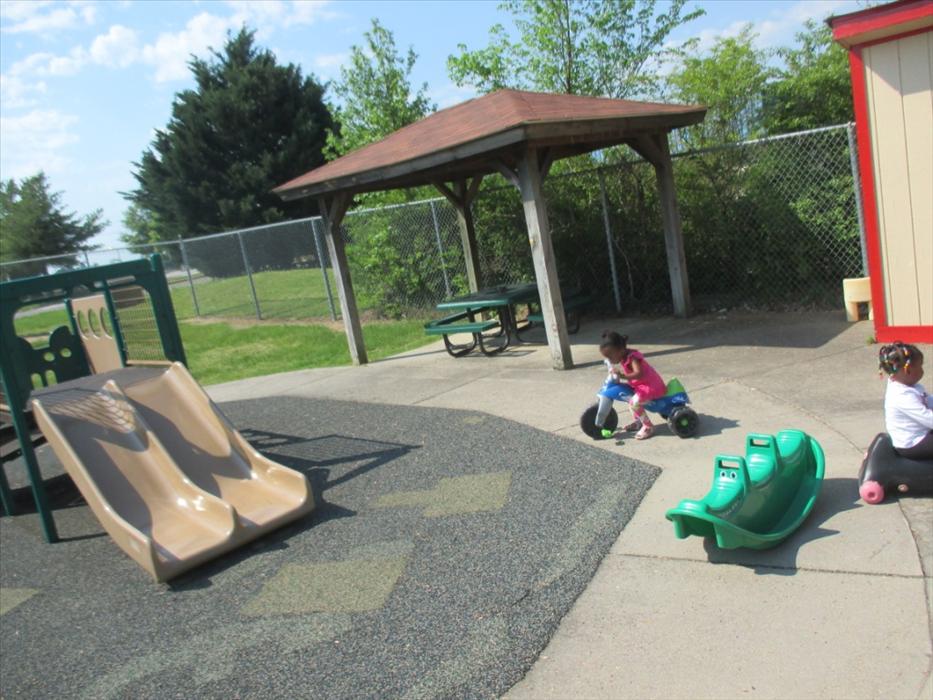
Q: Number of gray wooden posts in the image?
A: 4